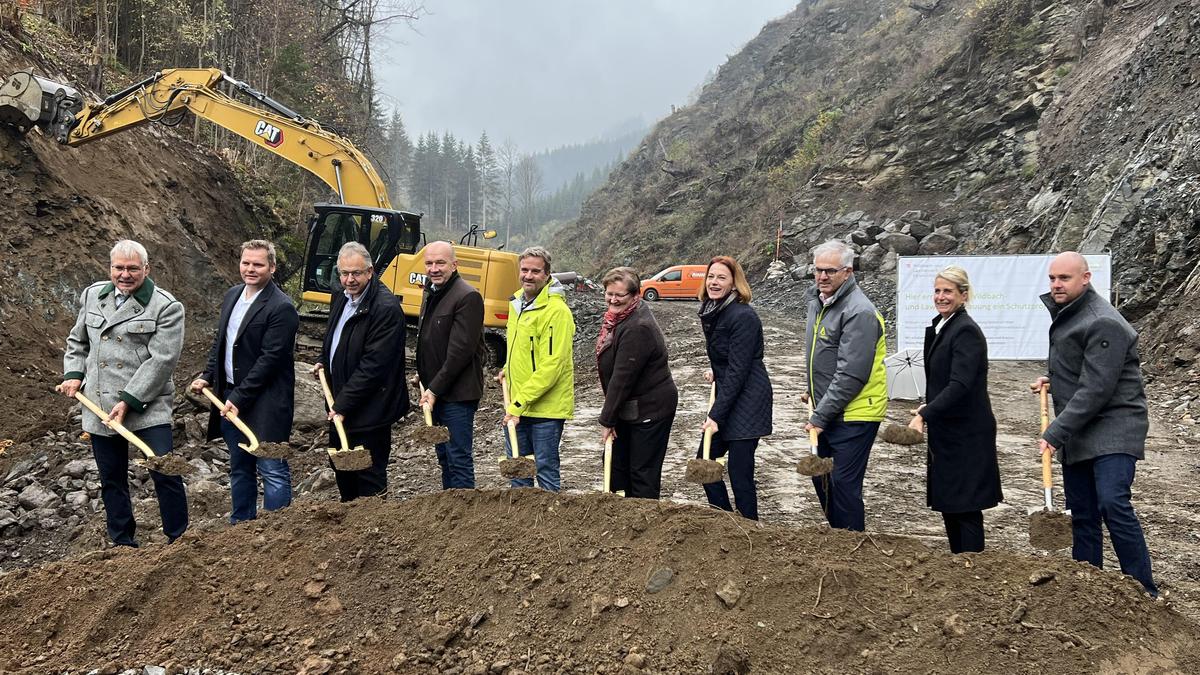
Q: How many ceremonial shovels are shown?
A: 10